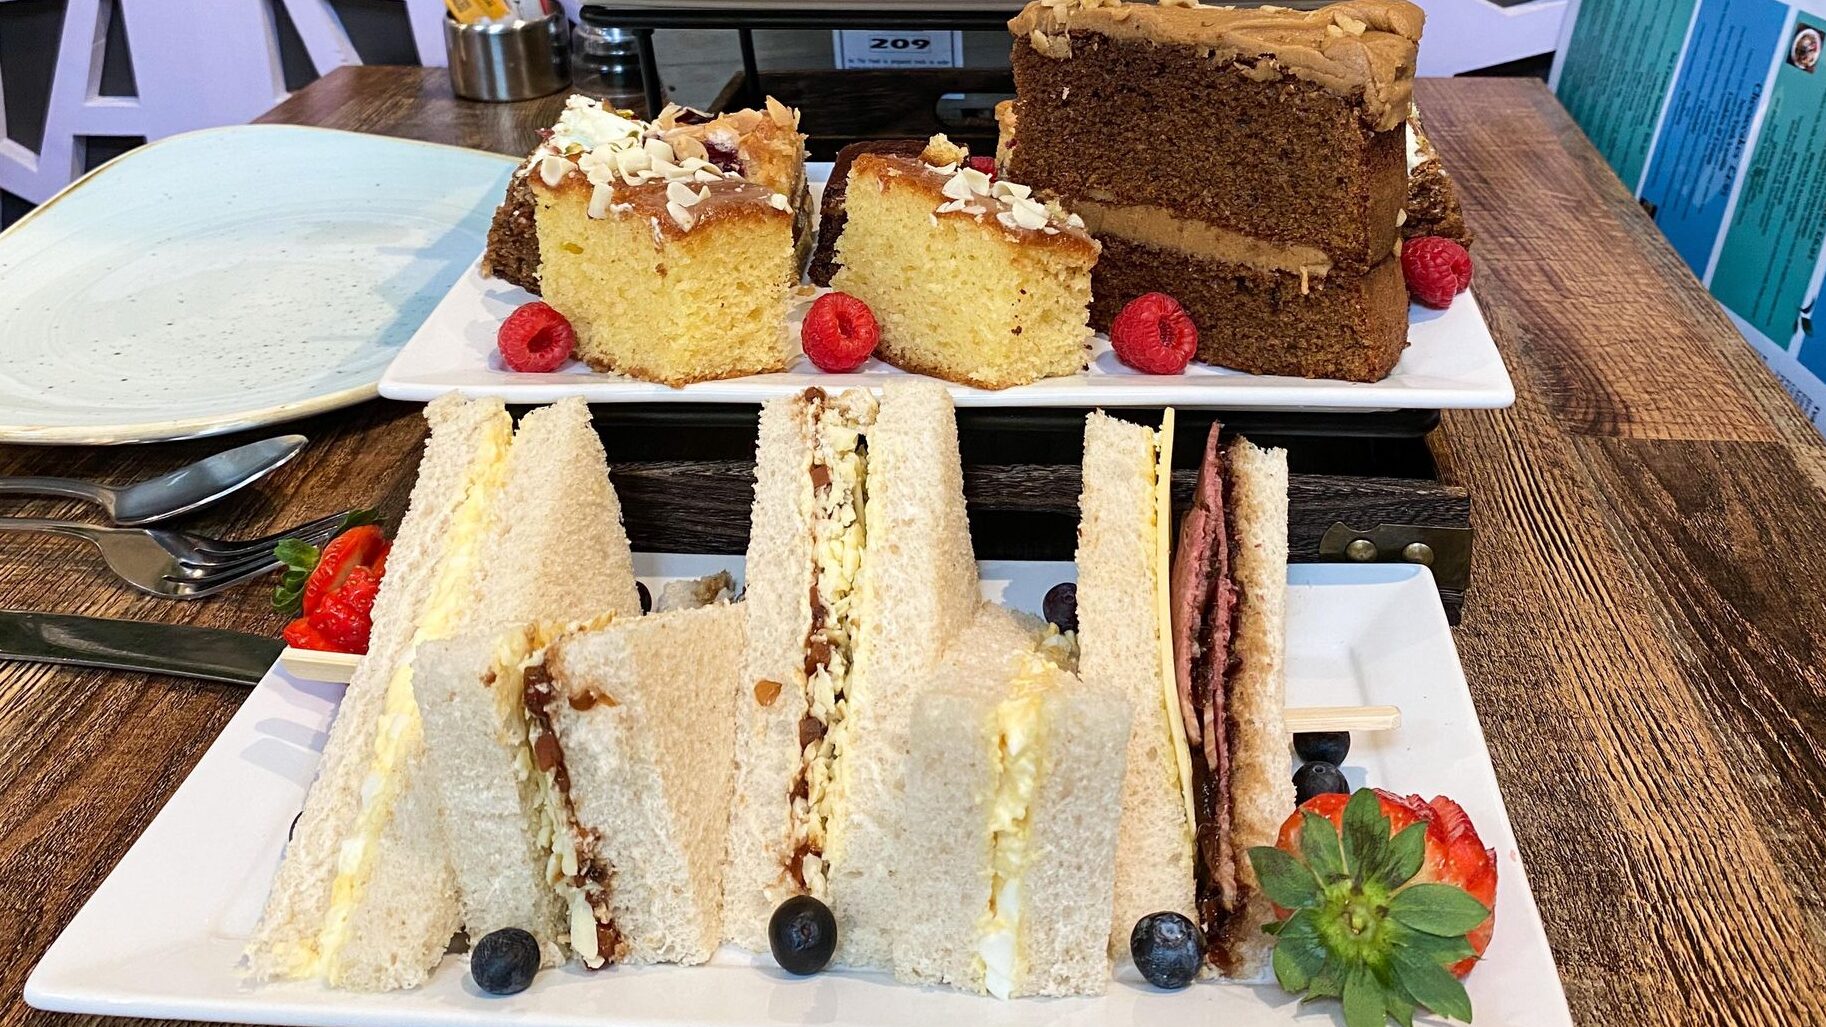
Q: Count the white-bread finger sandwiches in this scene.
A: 5